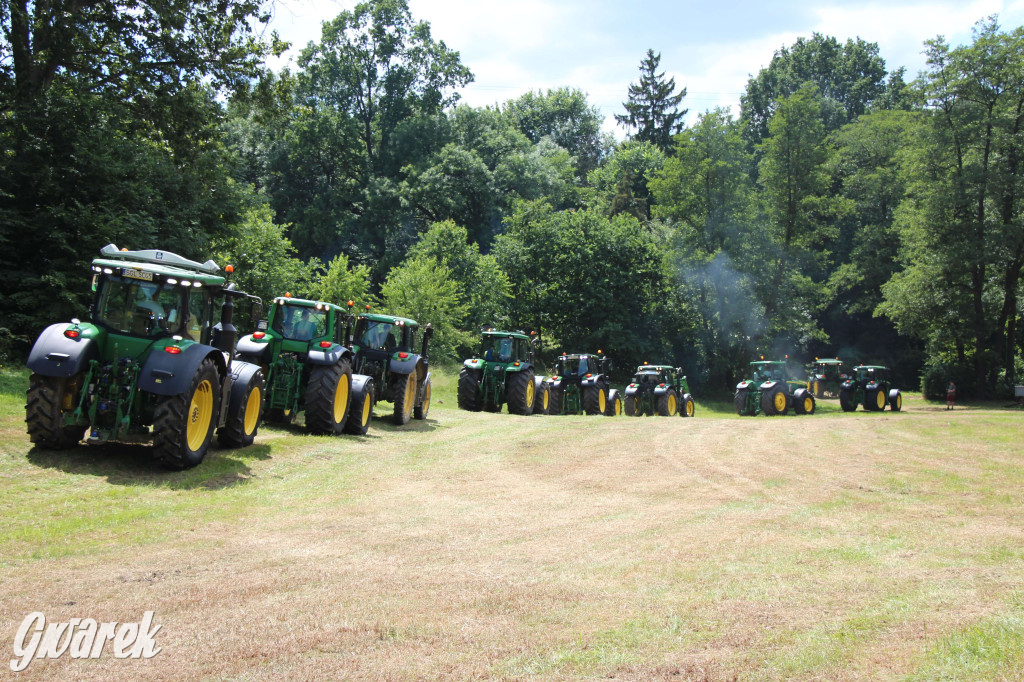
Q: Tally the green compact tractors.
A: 9